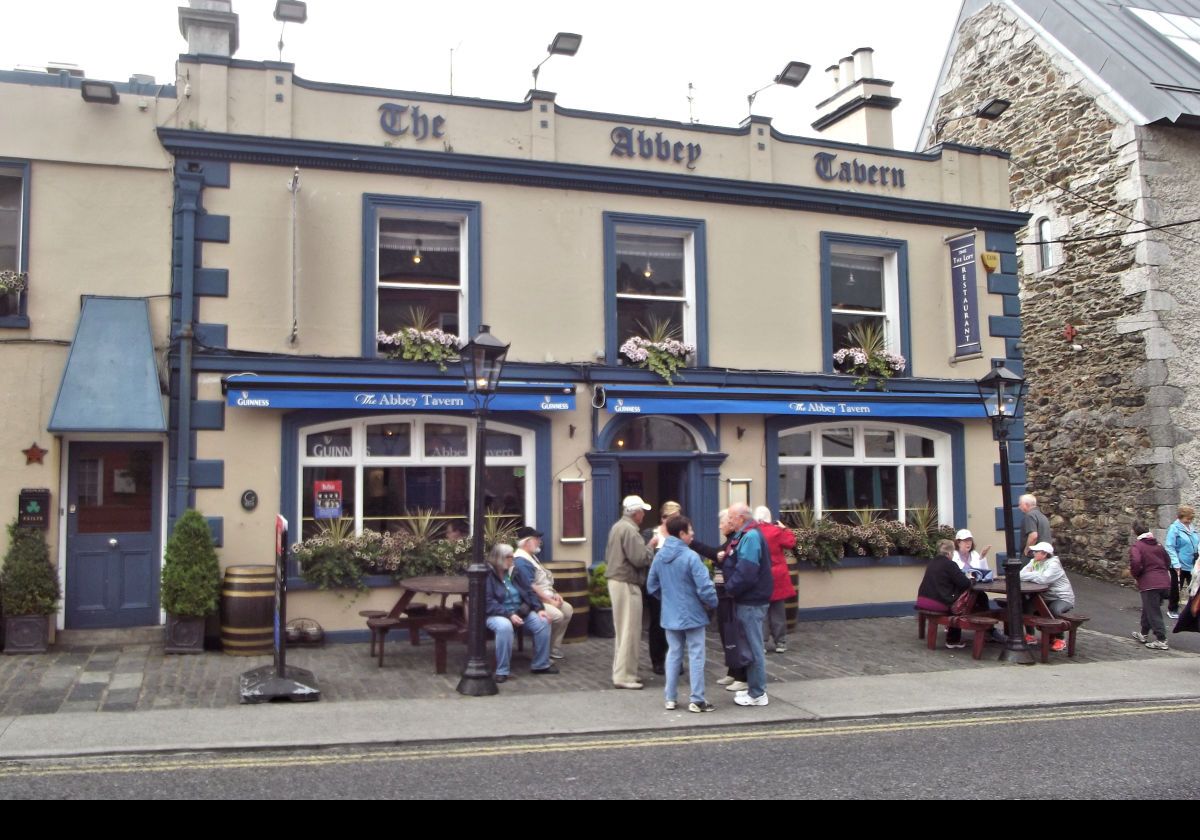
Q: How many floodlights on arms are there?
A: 4